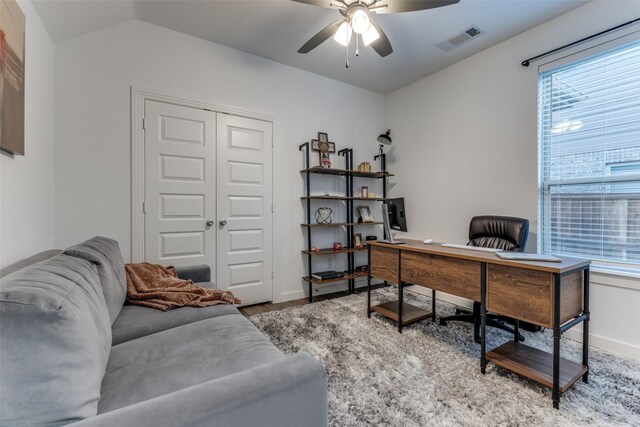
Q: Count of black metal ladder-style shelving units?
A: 2